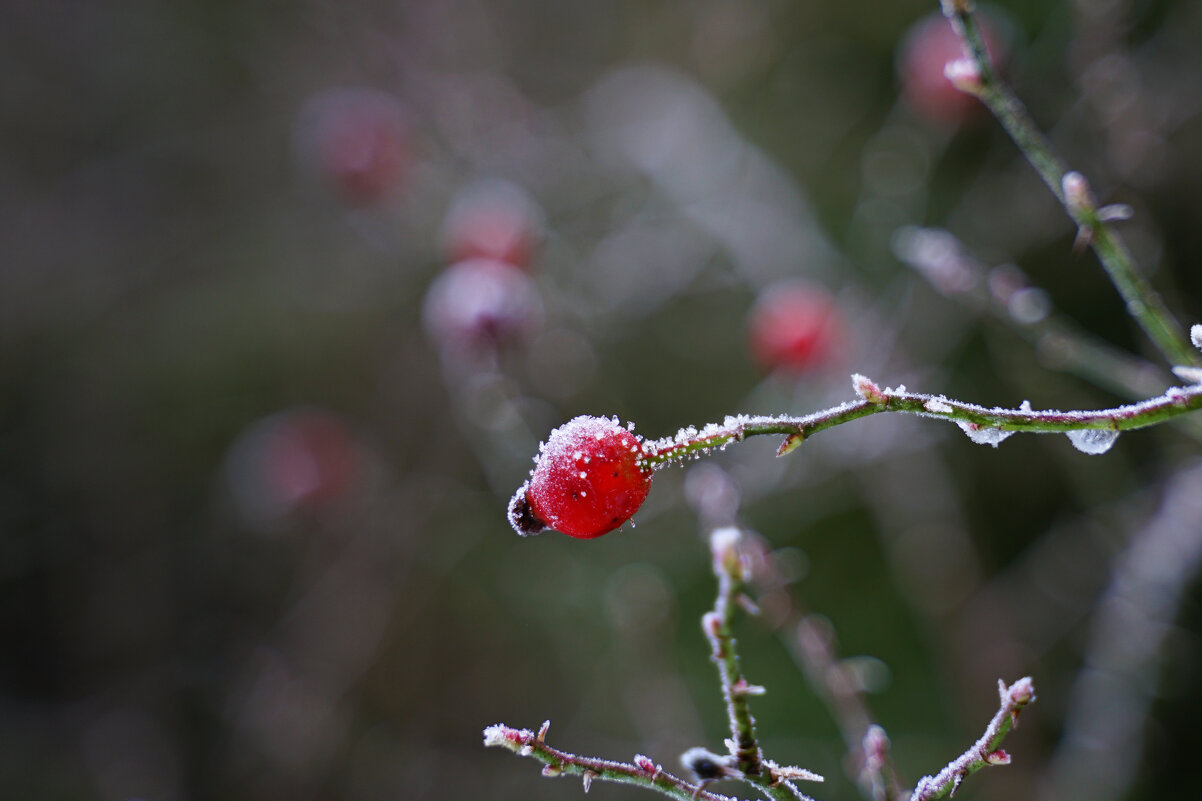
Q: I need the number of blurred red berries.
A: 6